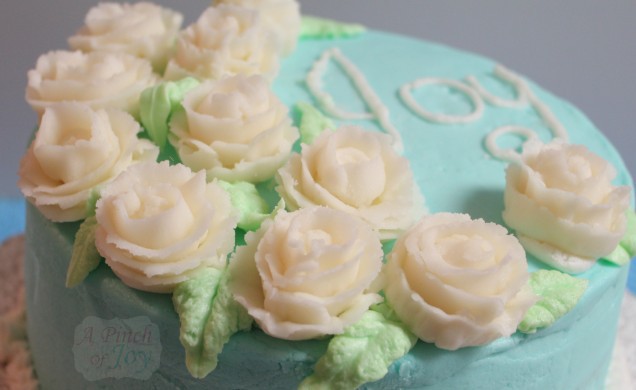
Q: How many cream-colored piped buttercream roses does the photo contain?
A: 11